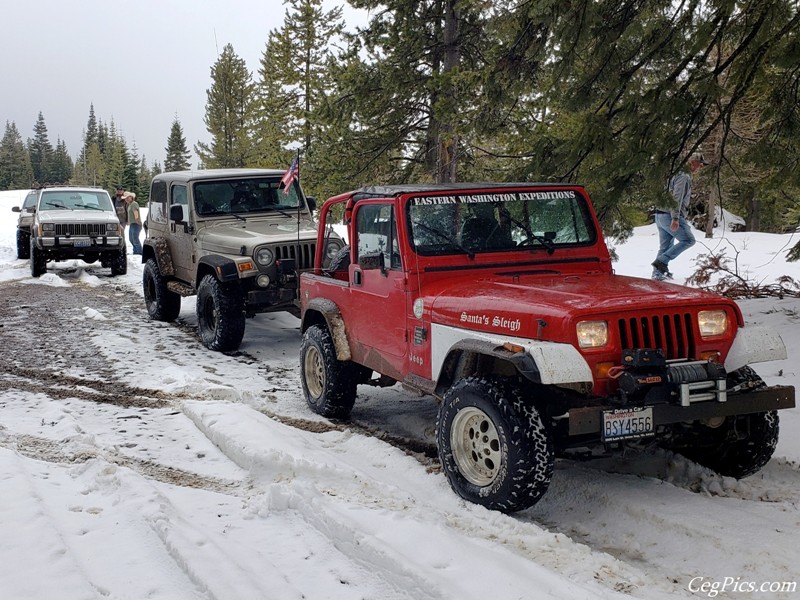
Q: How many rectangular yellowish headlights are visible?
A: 2